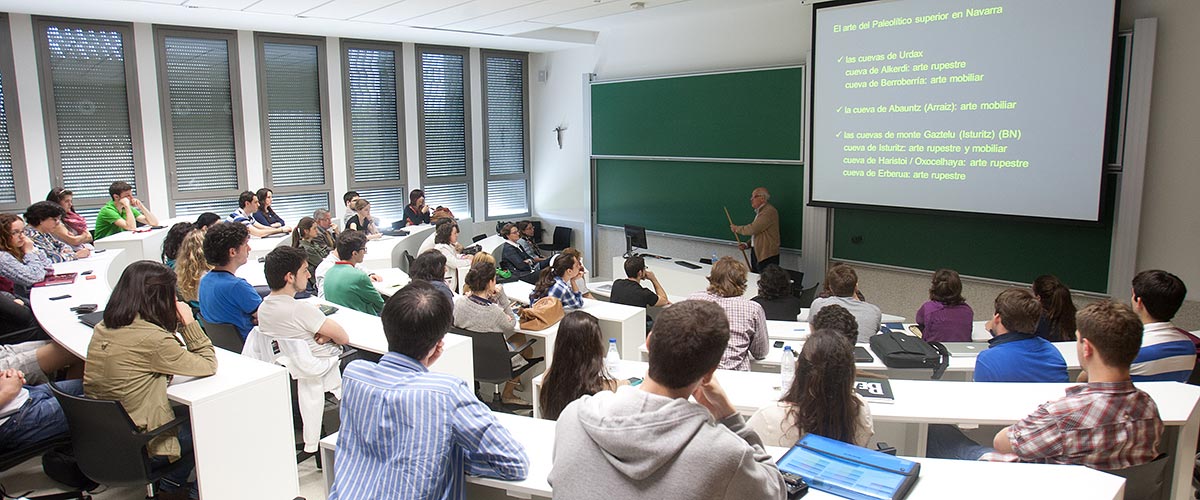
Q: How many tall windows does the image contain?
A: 7